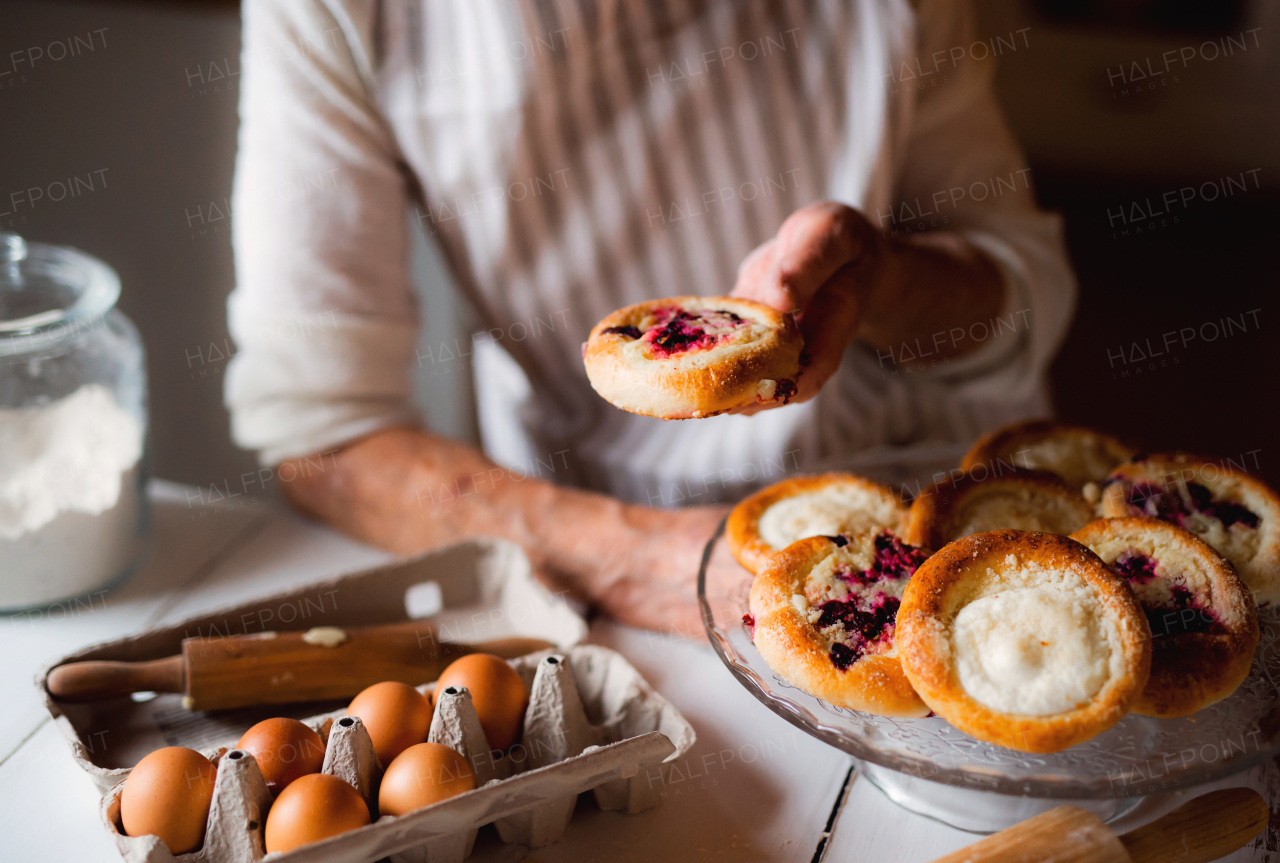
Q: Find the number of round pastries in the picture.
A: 8